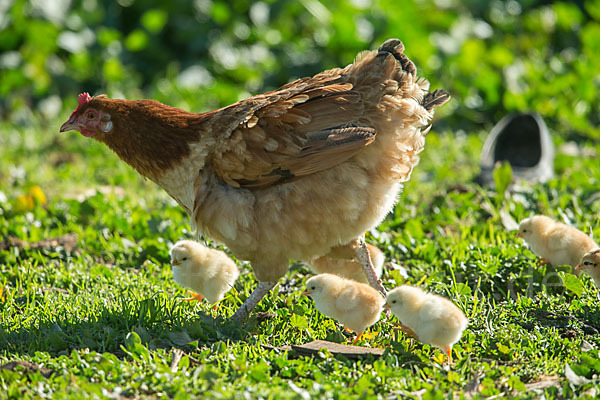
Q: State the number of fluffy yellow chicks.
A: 6